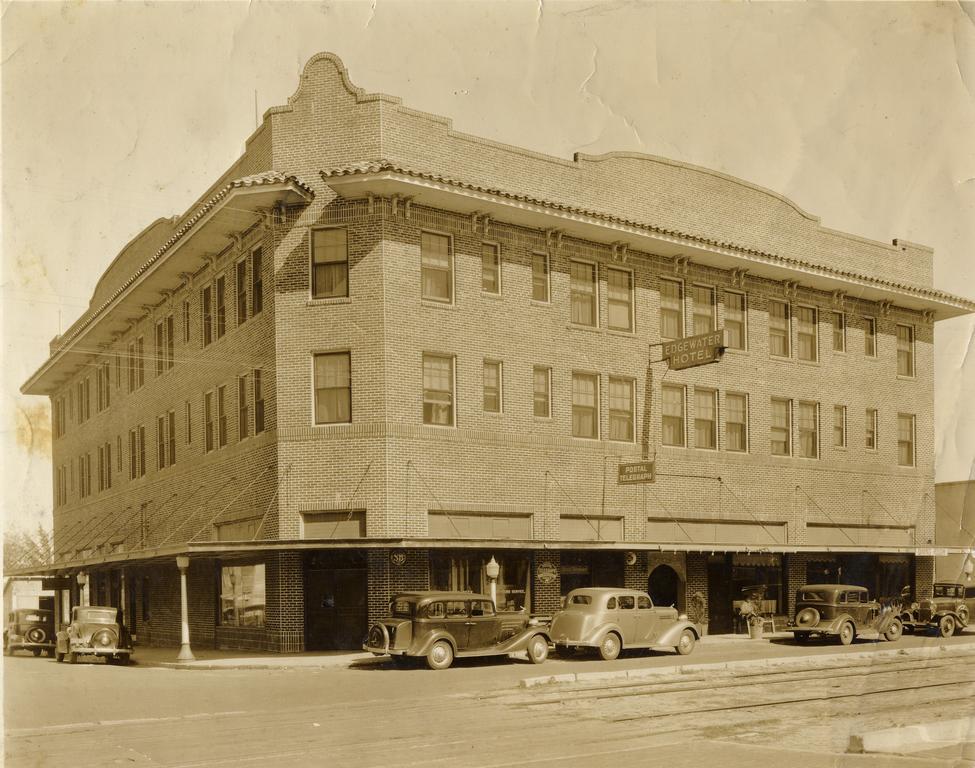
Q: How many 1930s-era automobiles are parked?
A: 6